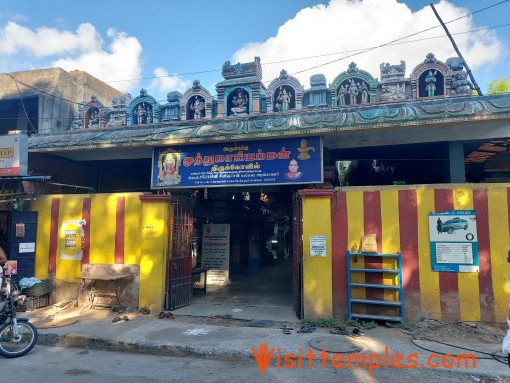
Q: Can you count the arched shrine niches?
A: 7